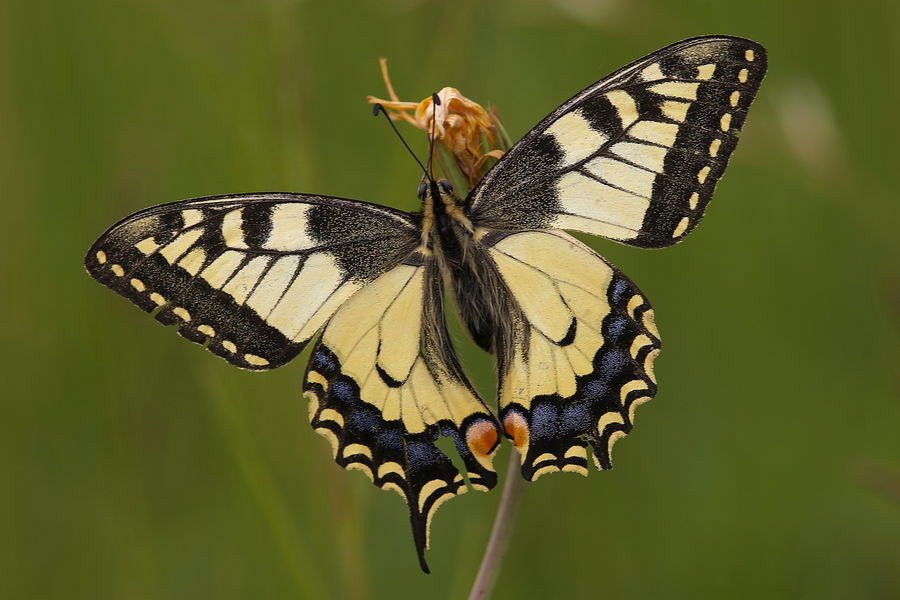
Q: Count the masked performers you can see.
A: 0